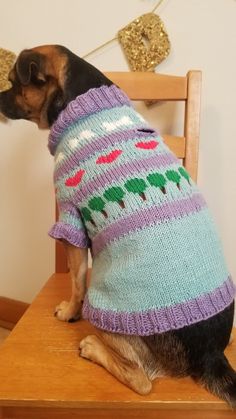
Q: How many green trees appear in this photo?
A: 7